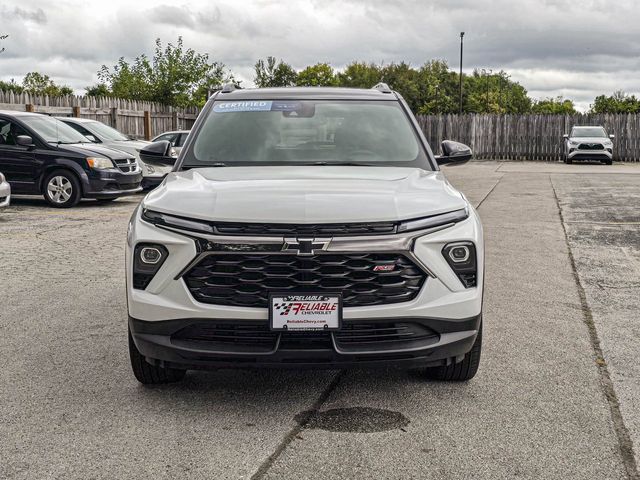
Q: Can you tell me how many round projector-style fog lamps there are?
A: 2